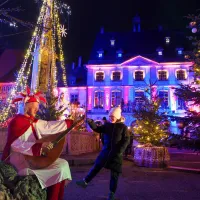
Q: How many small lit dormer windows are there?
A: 6